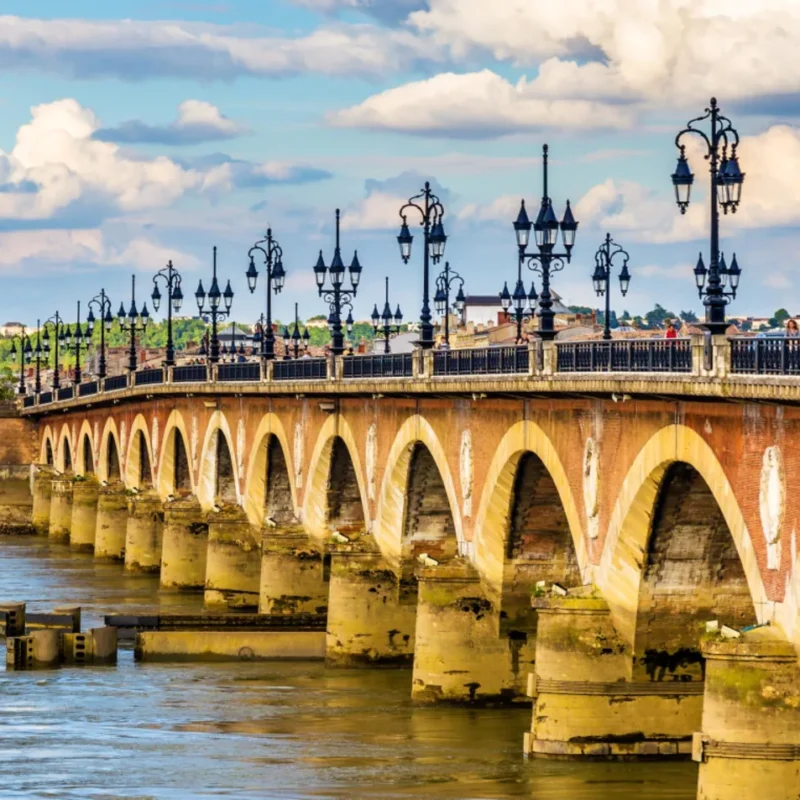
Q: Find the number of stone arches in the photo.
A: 12